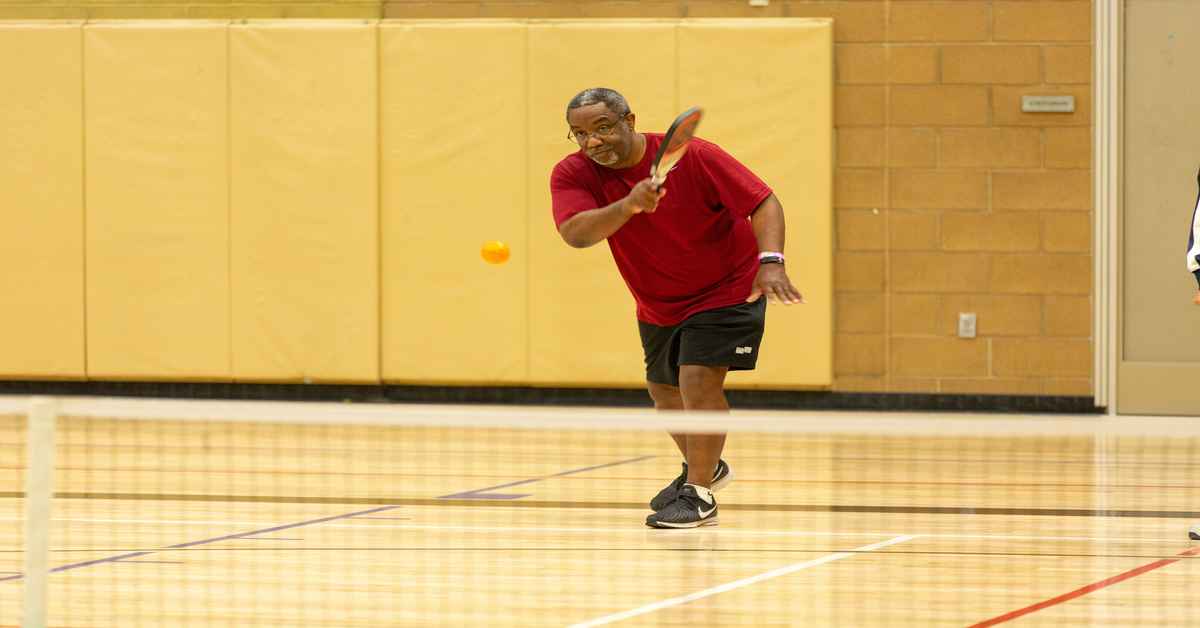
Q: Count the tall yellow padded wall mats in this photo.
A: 6